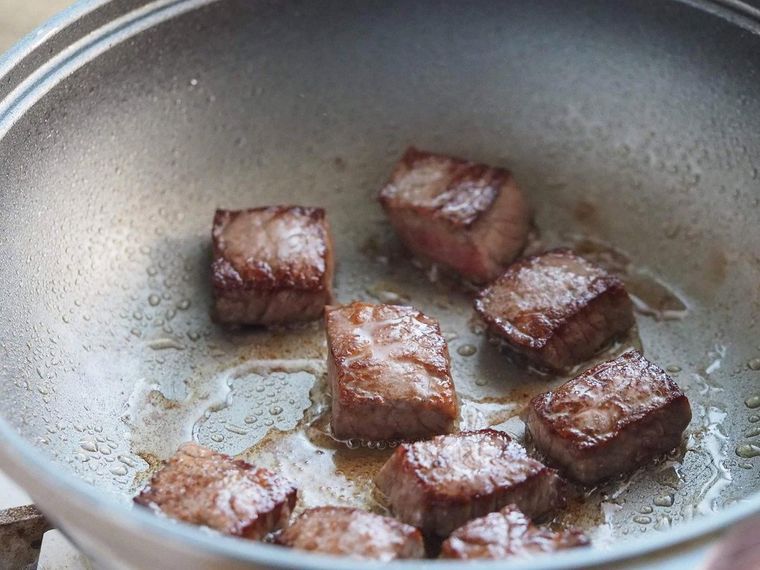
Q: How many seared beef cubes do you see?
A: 9